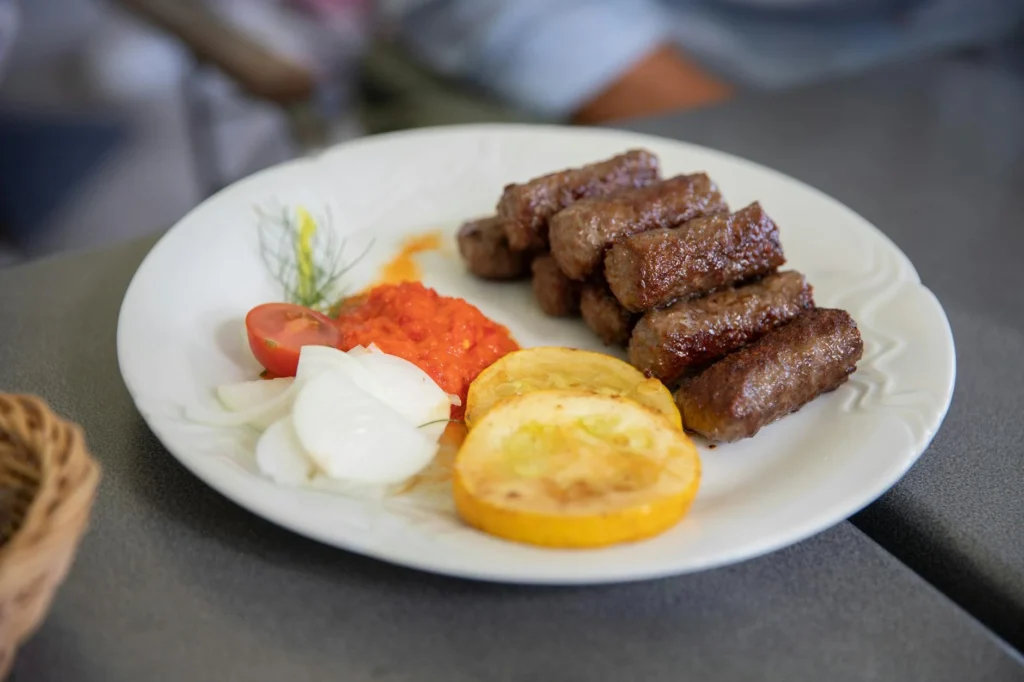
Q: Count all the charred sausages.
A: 8